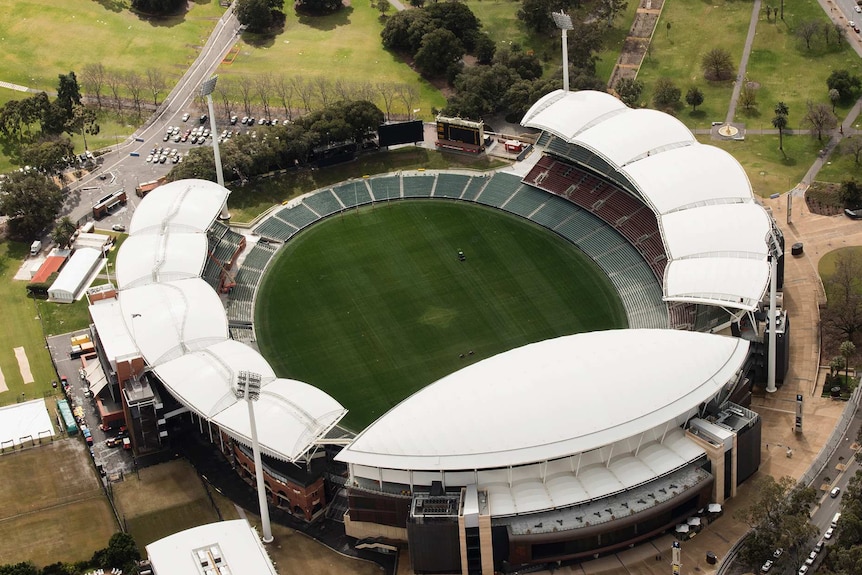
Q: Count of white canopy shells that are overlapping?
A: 10